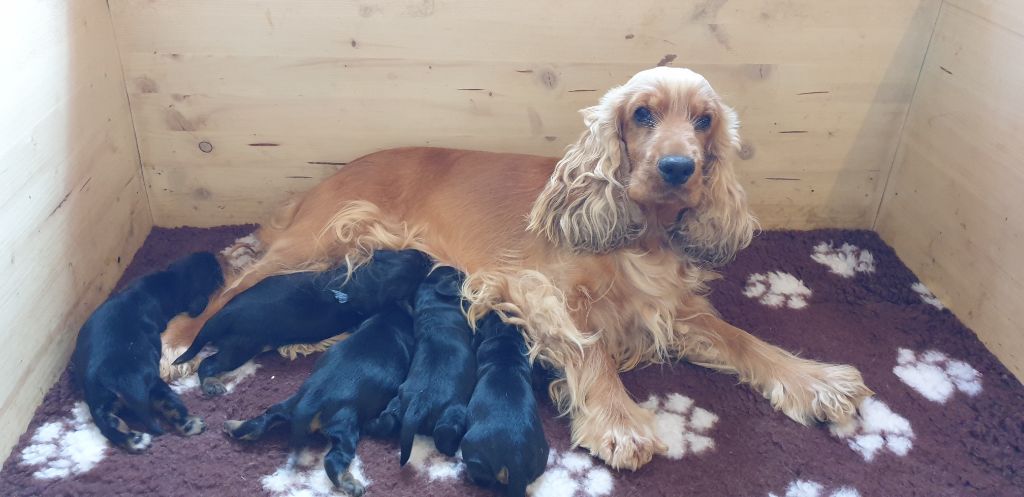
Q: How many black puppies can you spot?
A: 5